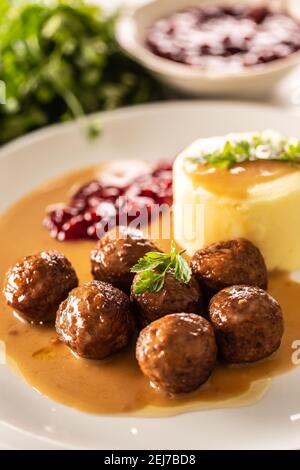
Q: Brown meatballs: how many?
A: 7